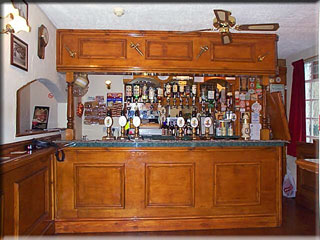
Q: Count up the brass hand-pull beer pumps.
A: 6